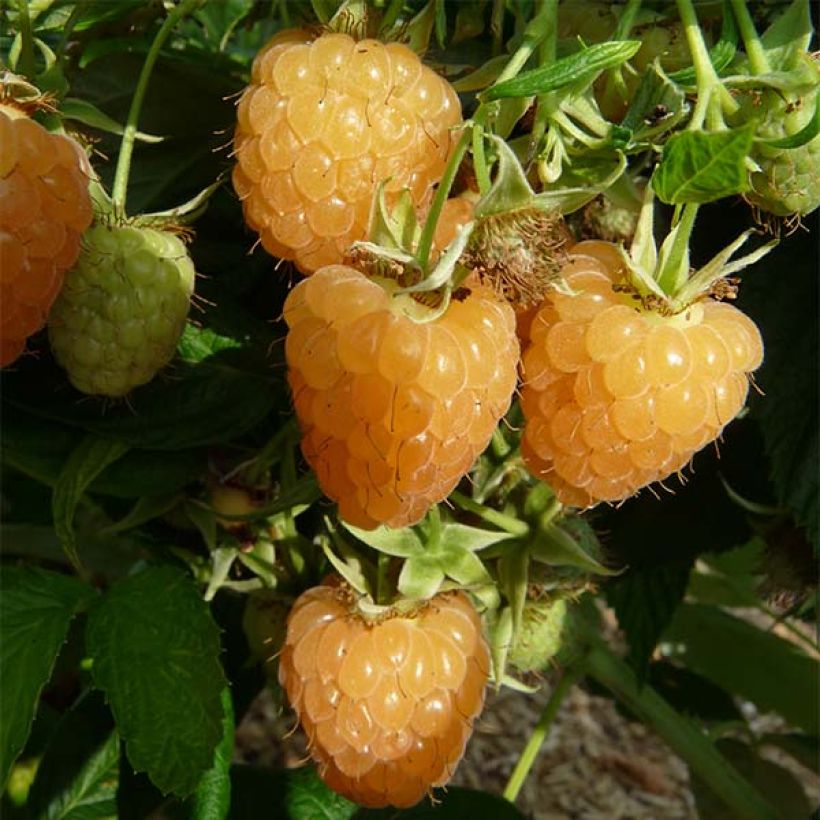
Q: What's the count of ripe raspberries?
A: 5